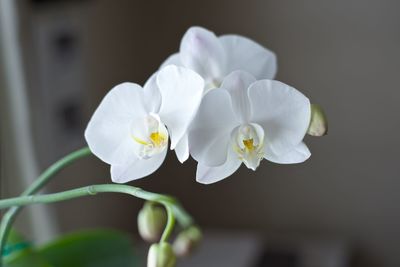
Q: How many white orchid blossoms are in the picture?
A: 3